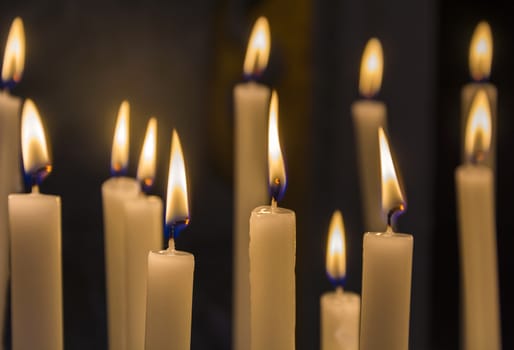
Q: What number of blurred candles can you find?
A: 8